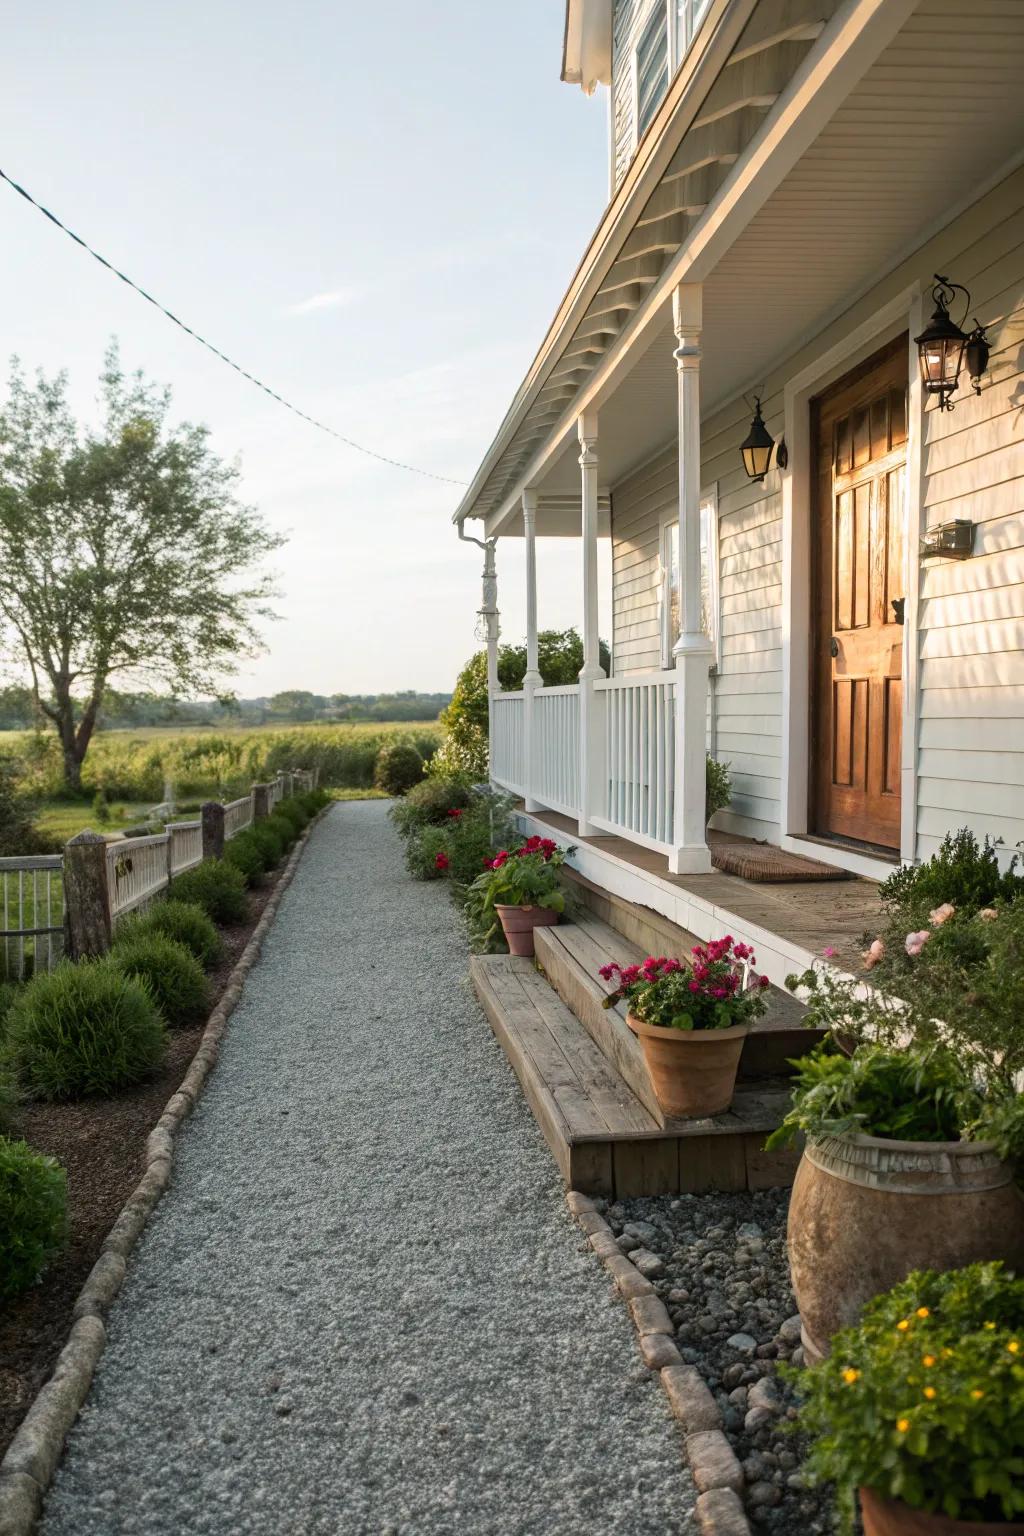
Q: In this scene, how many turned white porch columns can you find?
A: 4